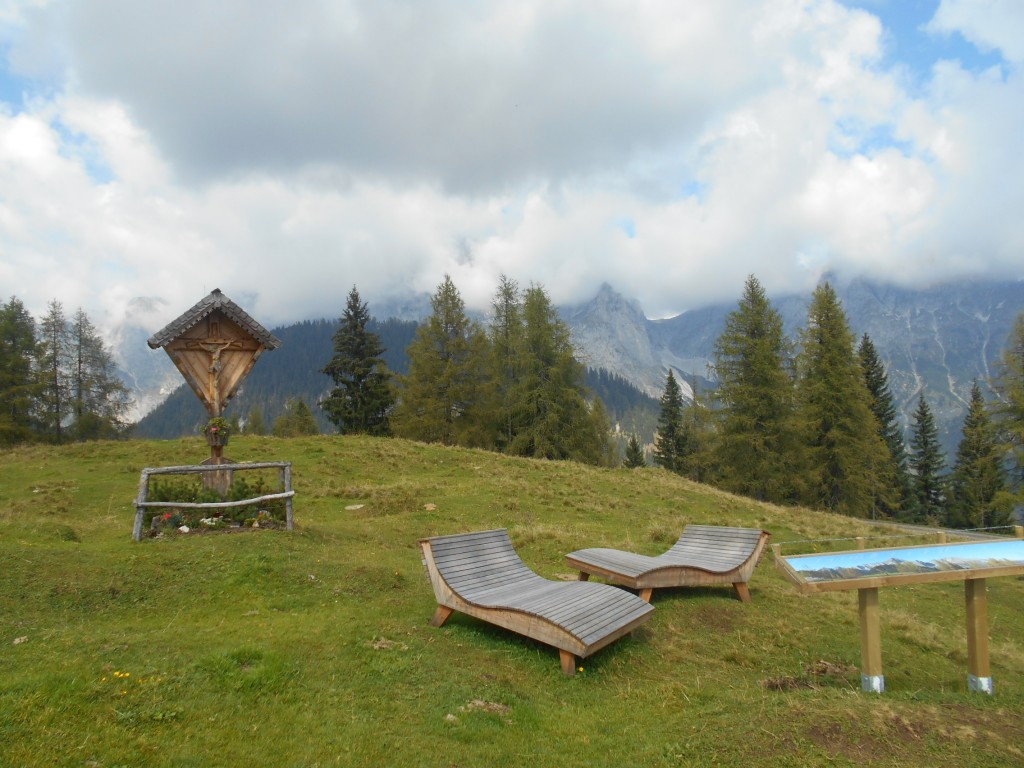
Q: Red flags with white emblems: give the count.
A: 0